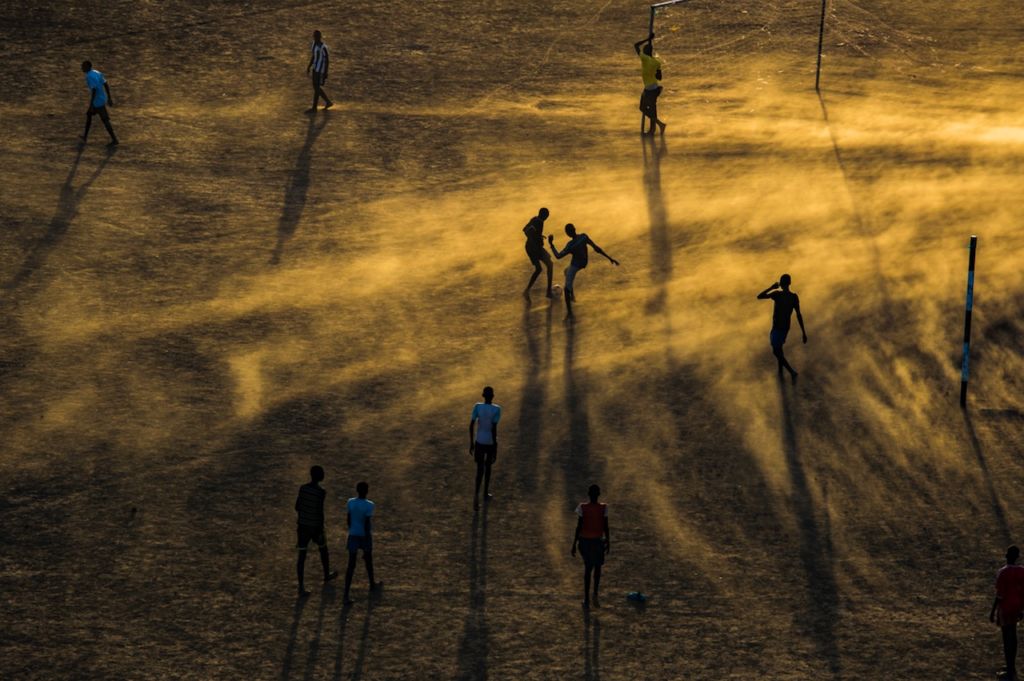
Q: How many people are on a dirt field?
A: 11